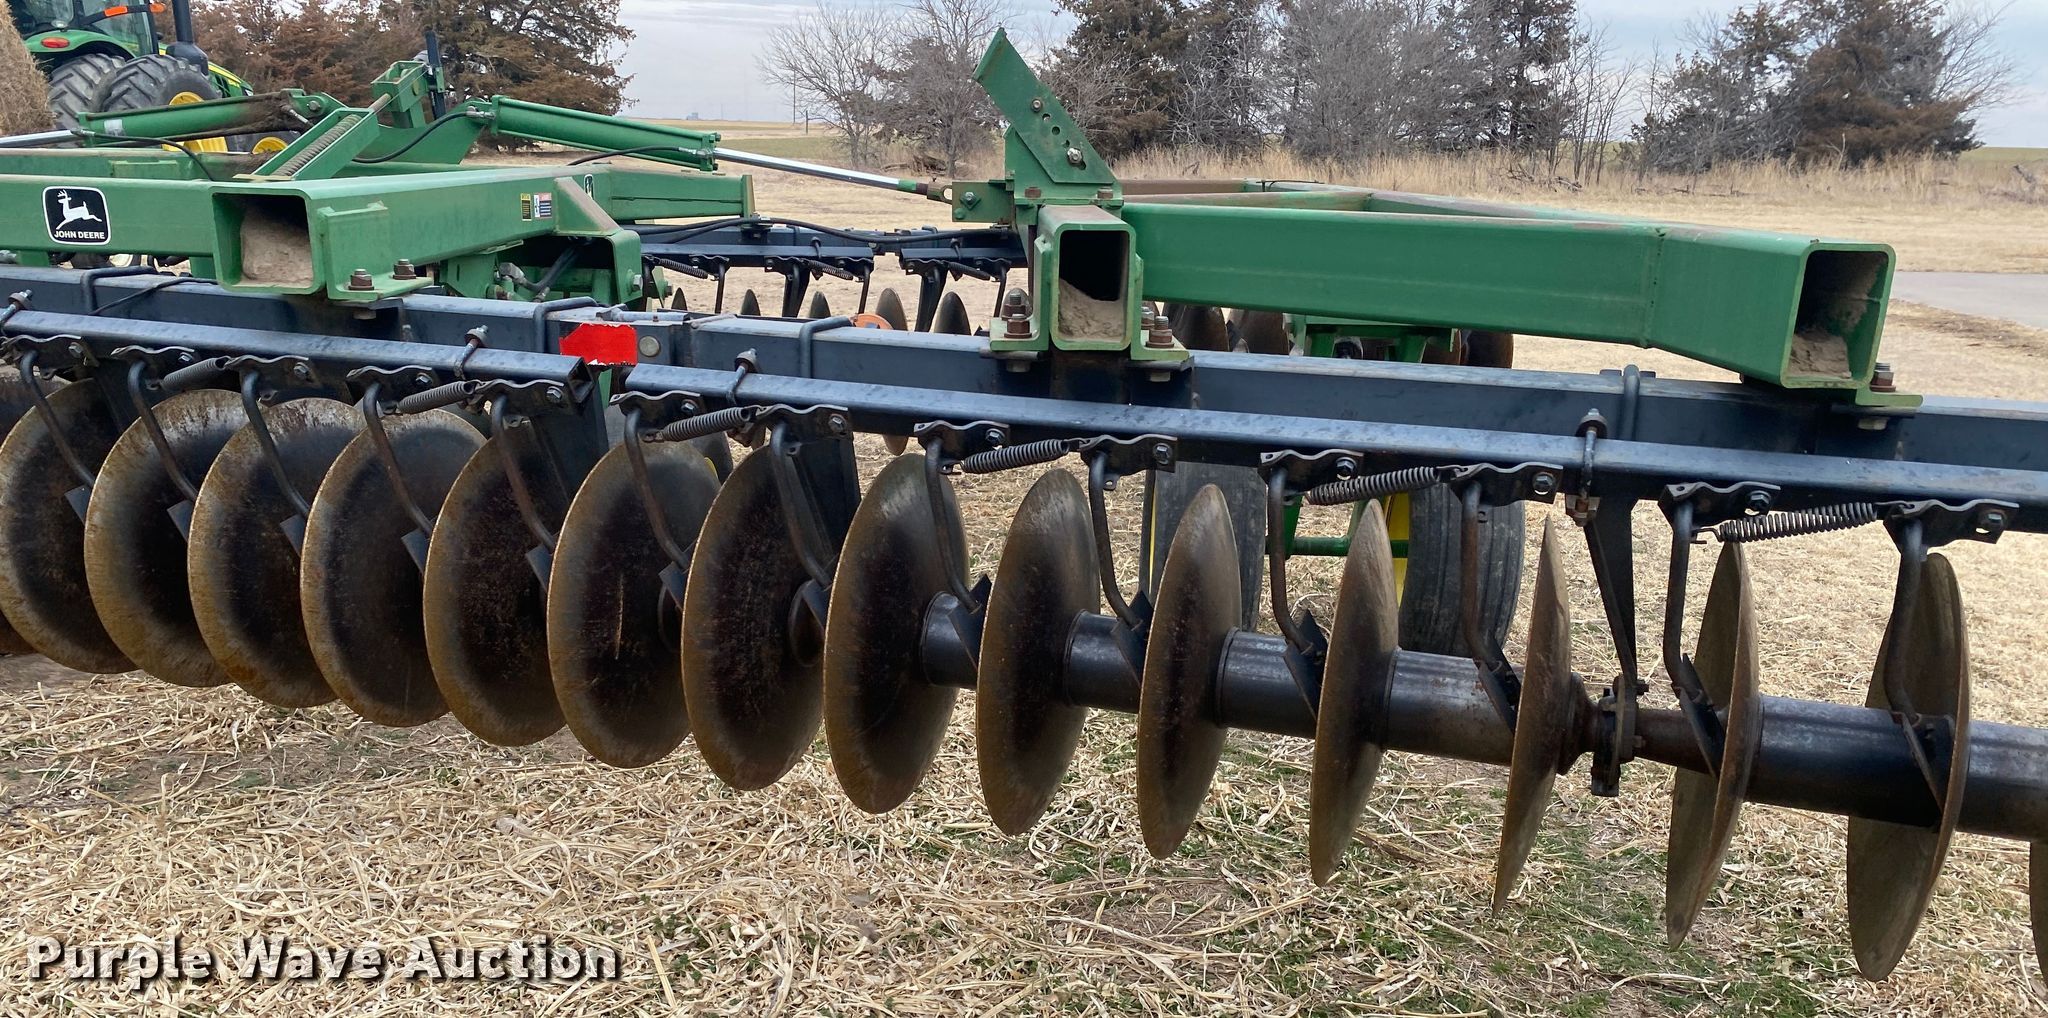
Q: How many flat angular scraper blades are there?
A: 13